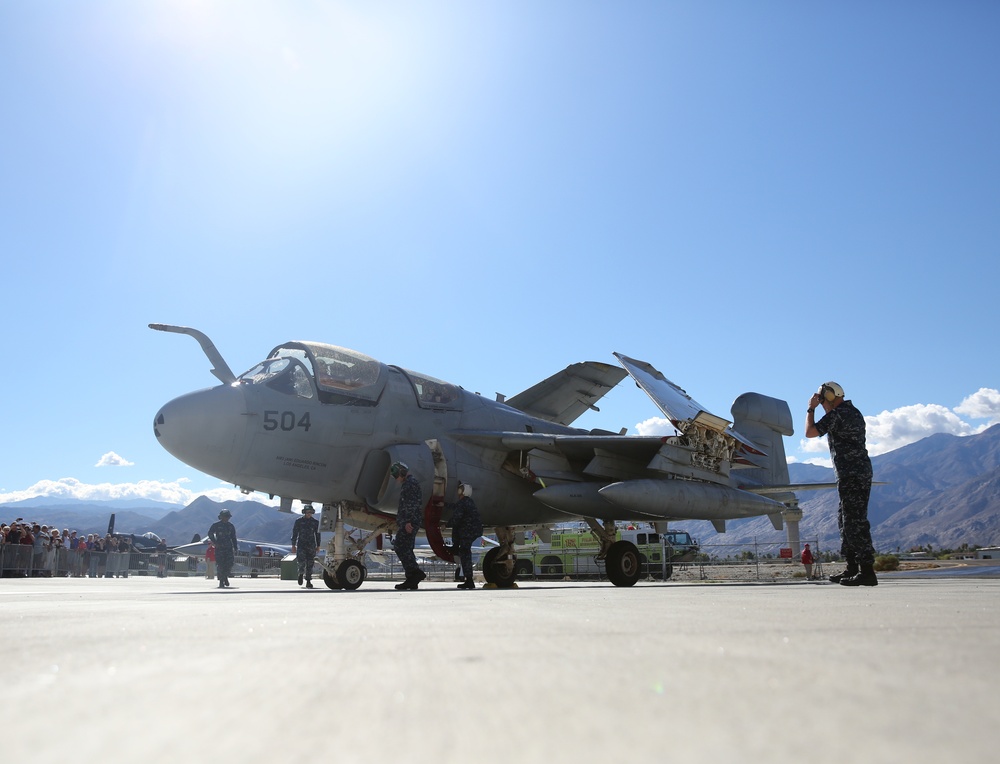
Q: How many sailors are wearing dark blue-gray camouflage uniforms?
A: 5